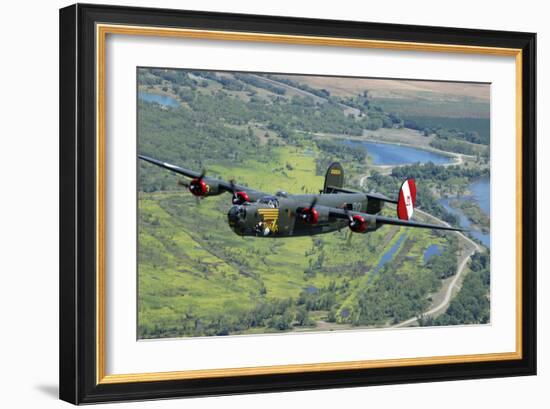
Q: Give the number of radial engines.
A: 4